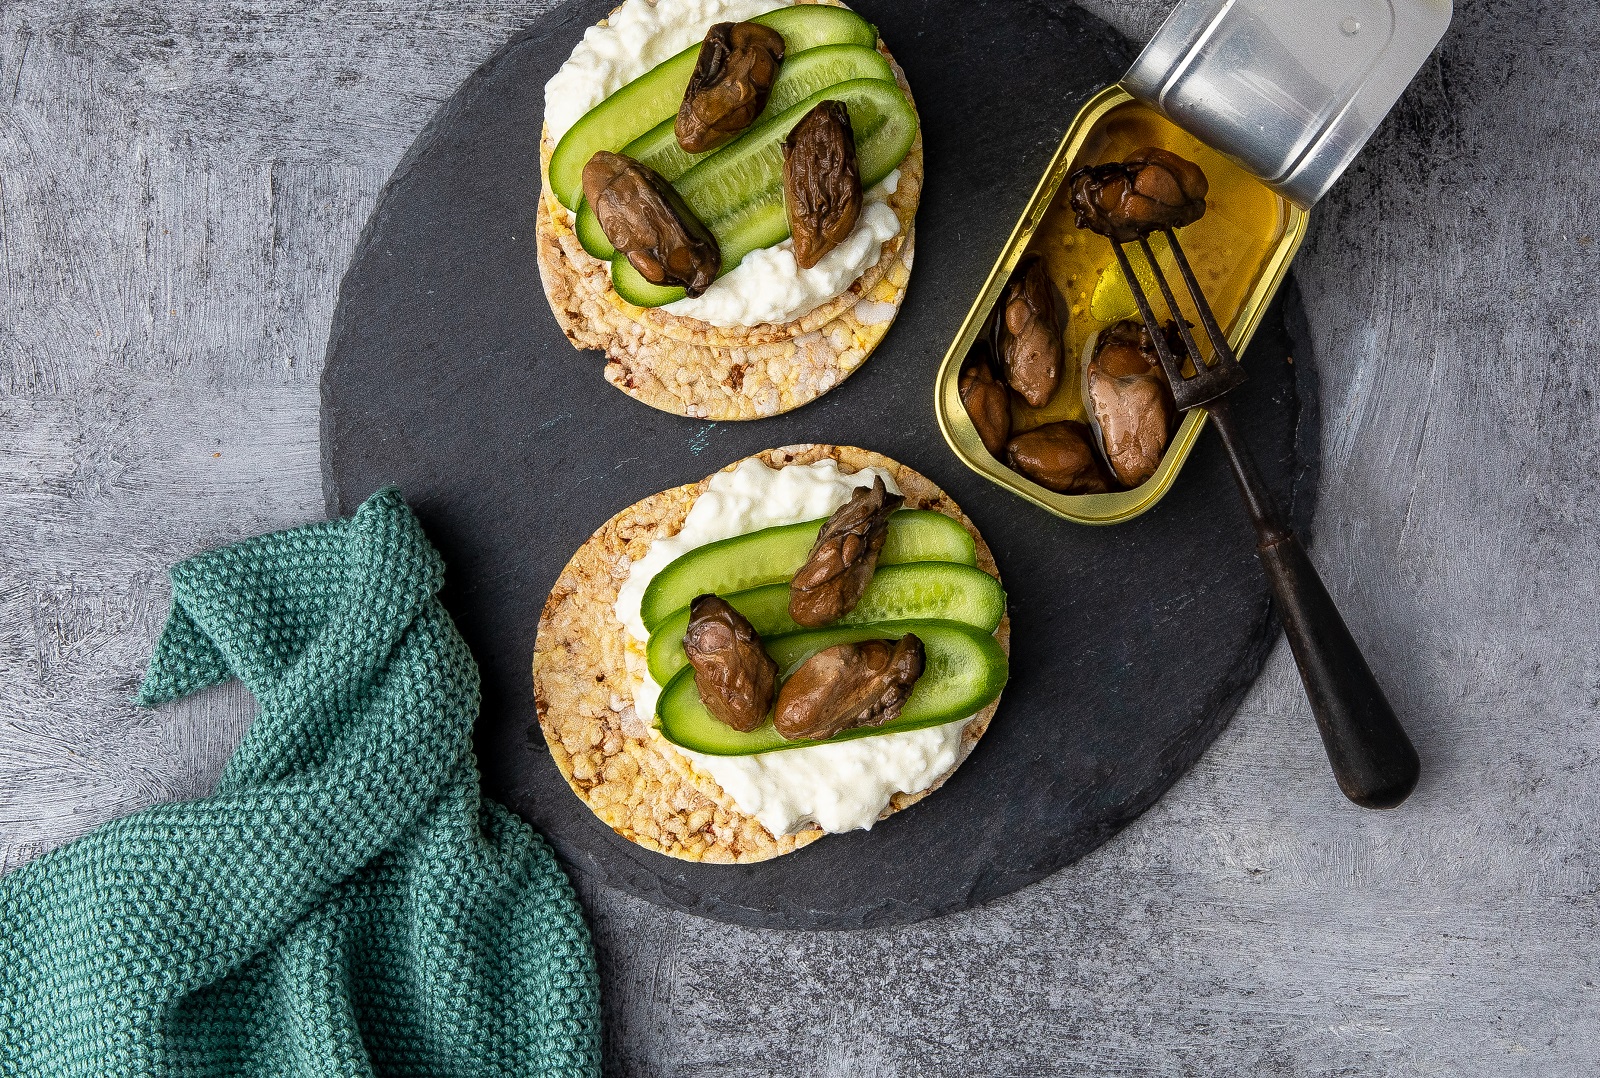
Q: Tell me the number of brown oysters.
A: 11